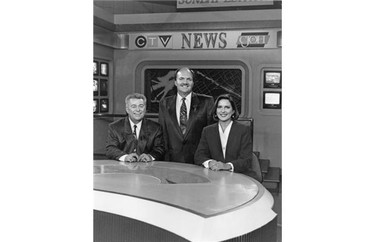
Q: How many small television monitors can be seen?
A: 8